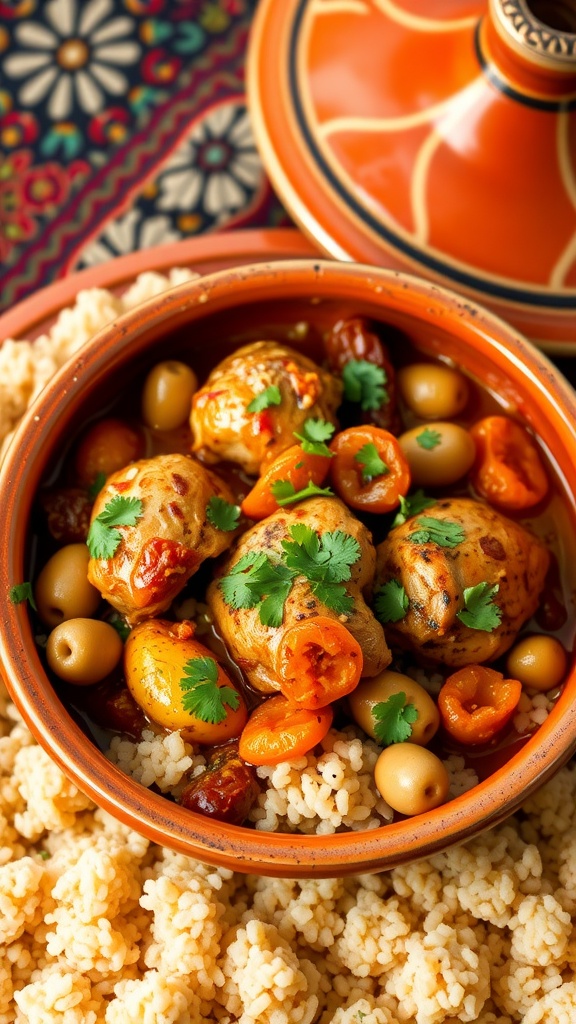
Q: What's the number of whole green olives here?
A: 8